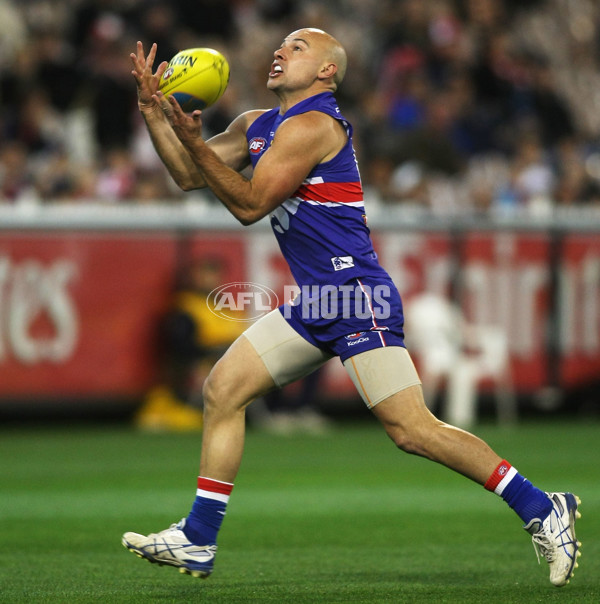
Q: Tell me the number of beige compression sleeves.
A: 2